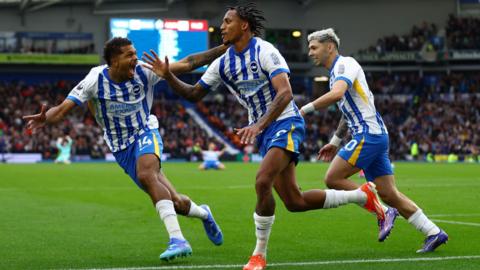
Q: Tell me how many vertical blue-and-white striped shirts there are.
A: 3